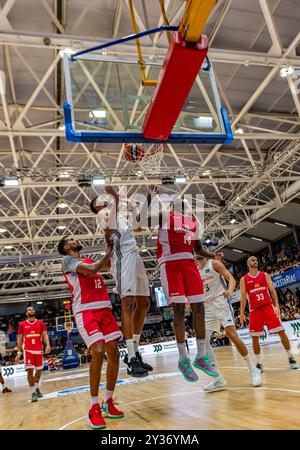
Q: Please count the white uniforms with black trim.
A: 2